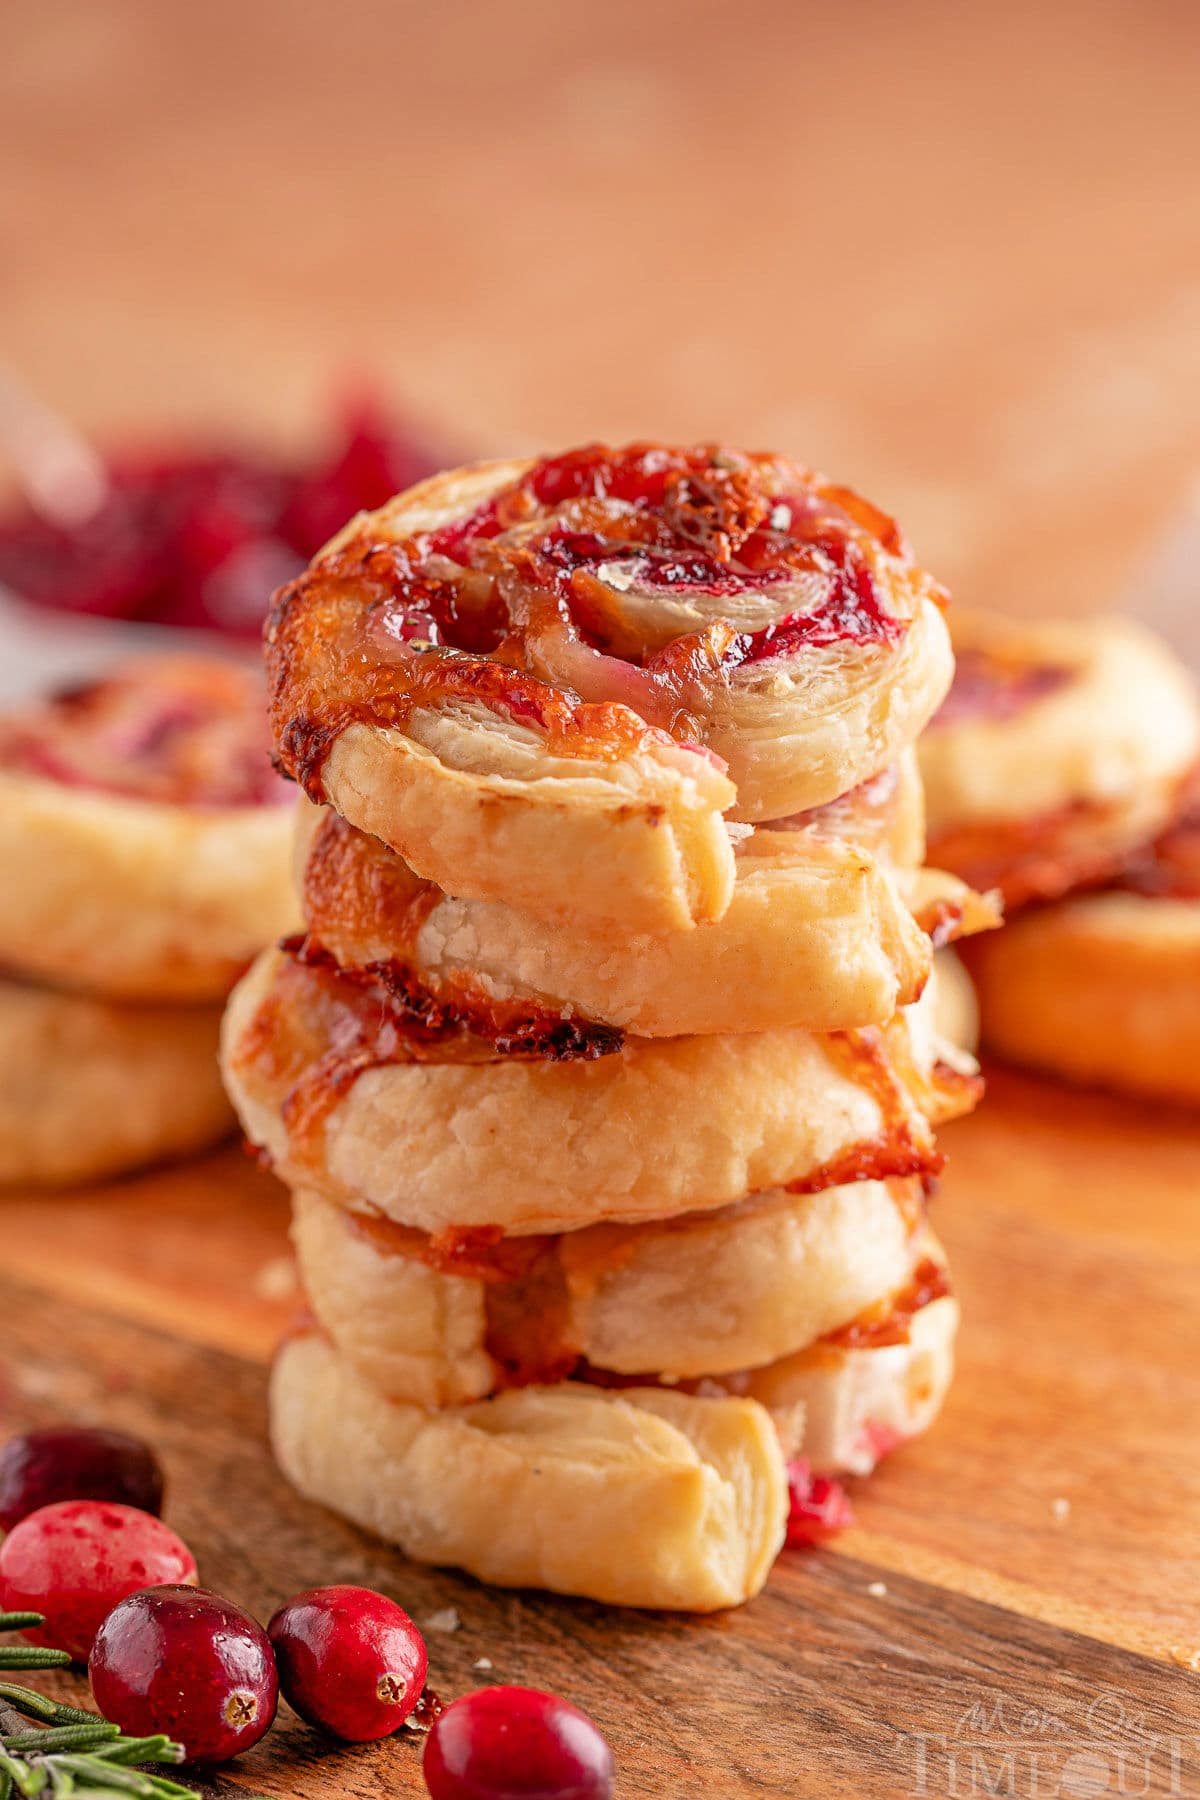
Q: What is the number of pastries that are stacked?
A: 5